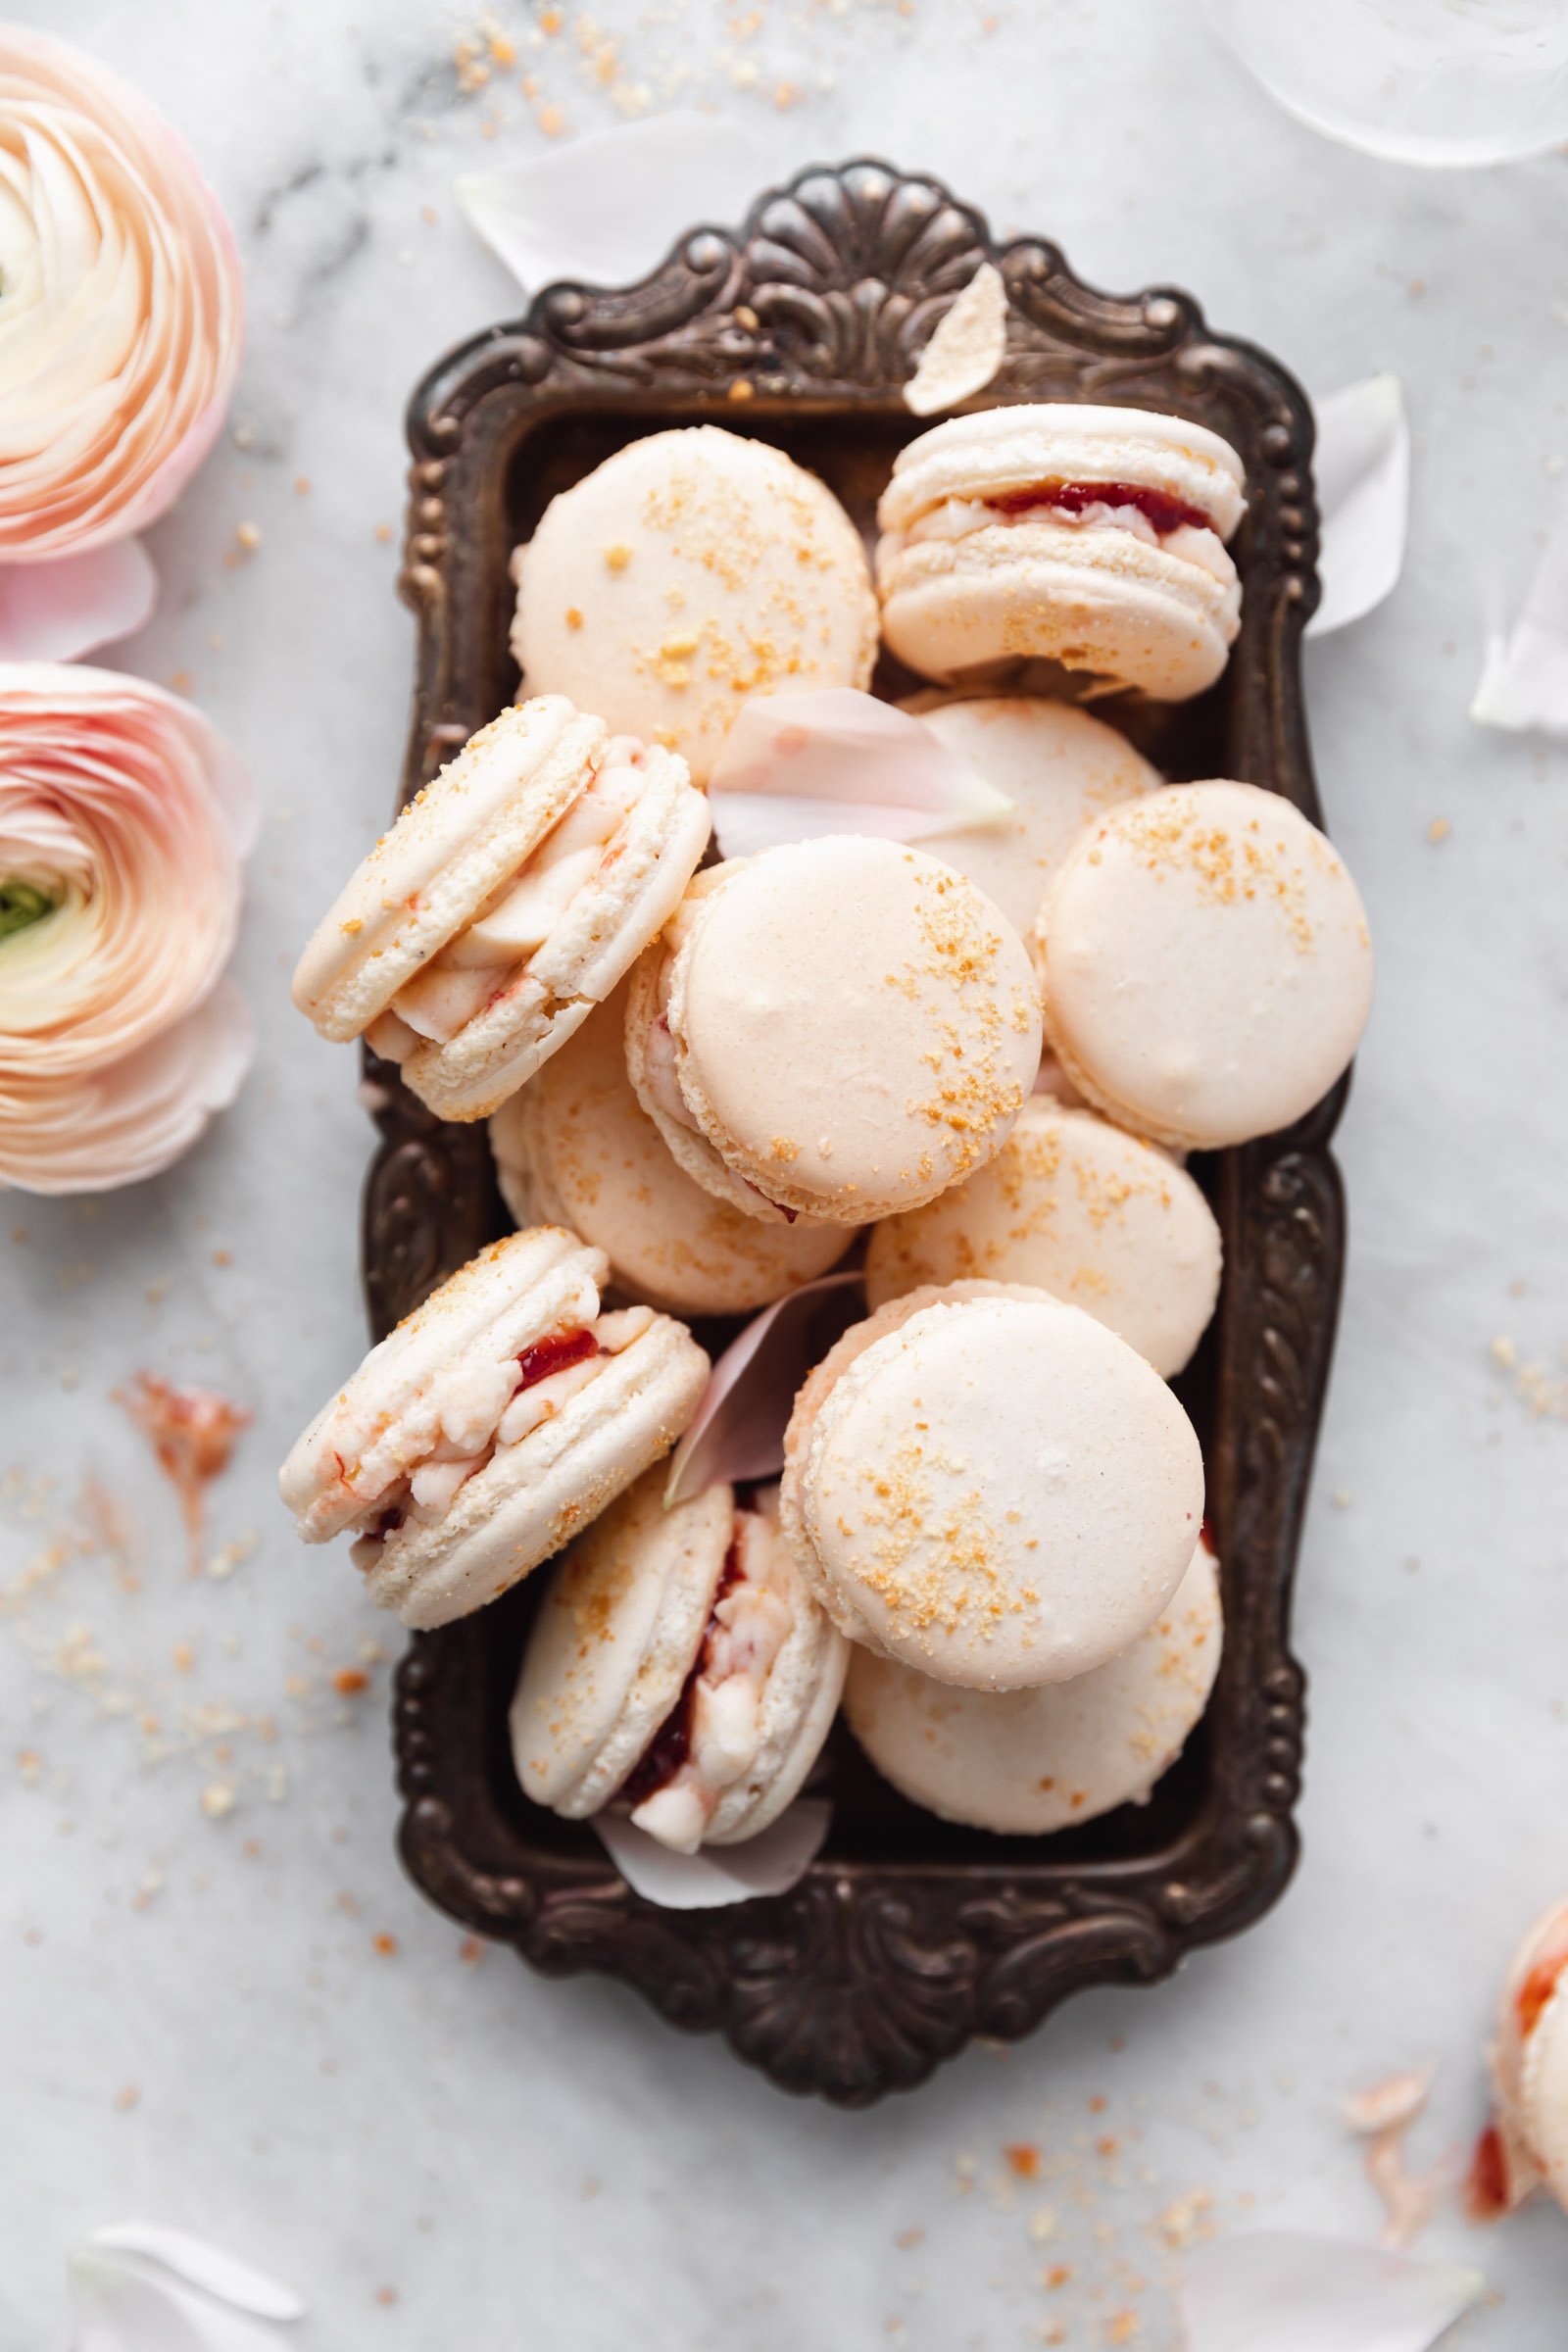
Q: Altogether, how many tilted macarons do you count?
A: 4